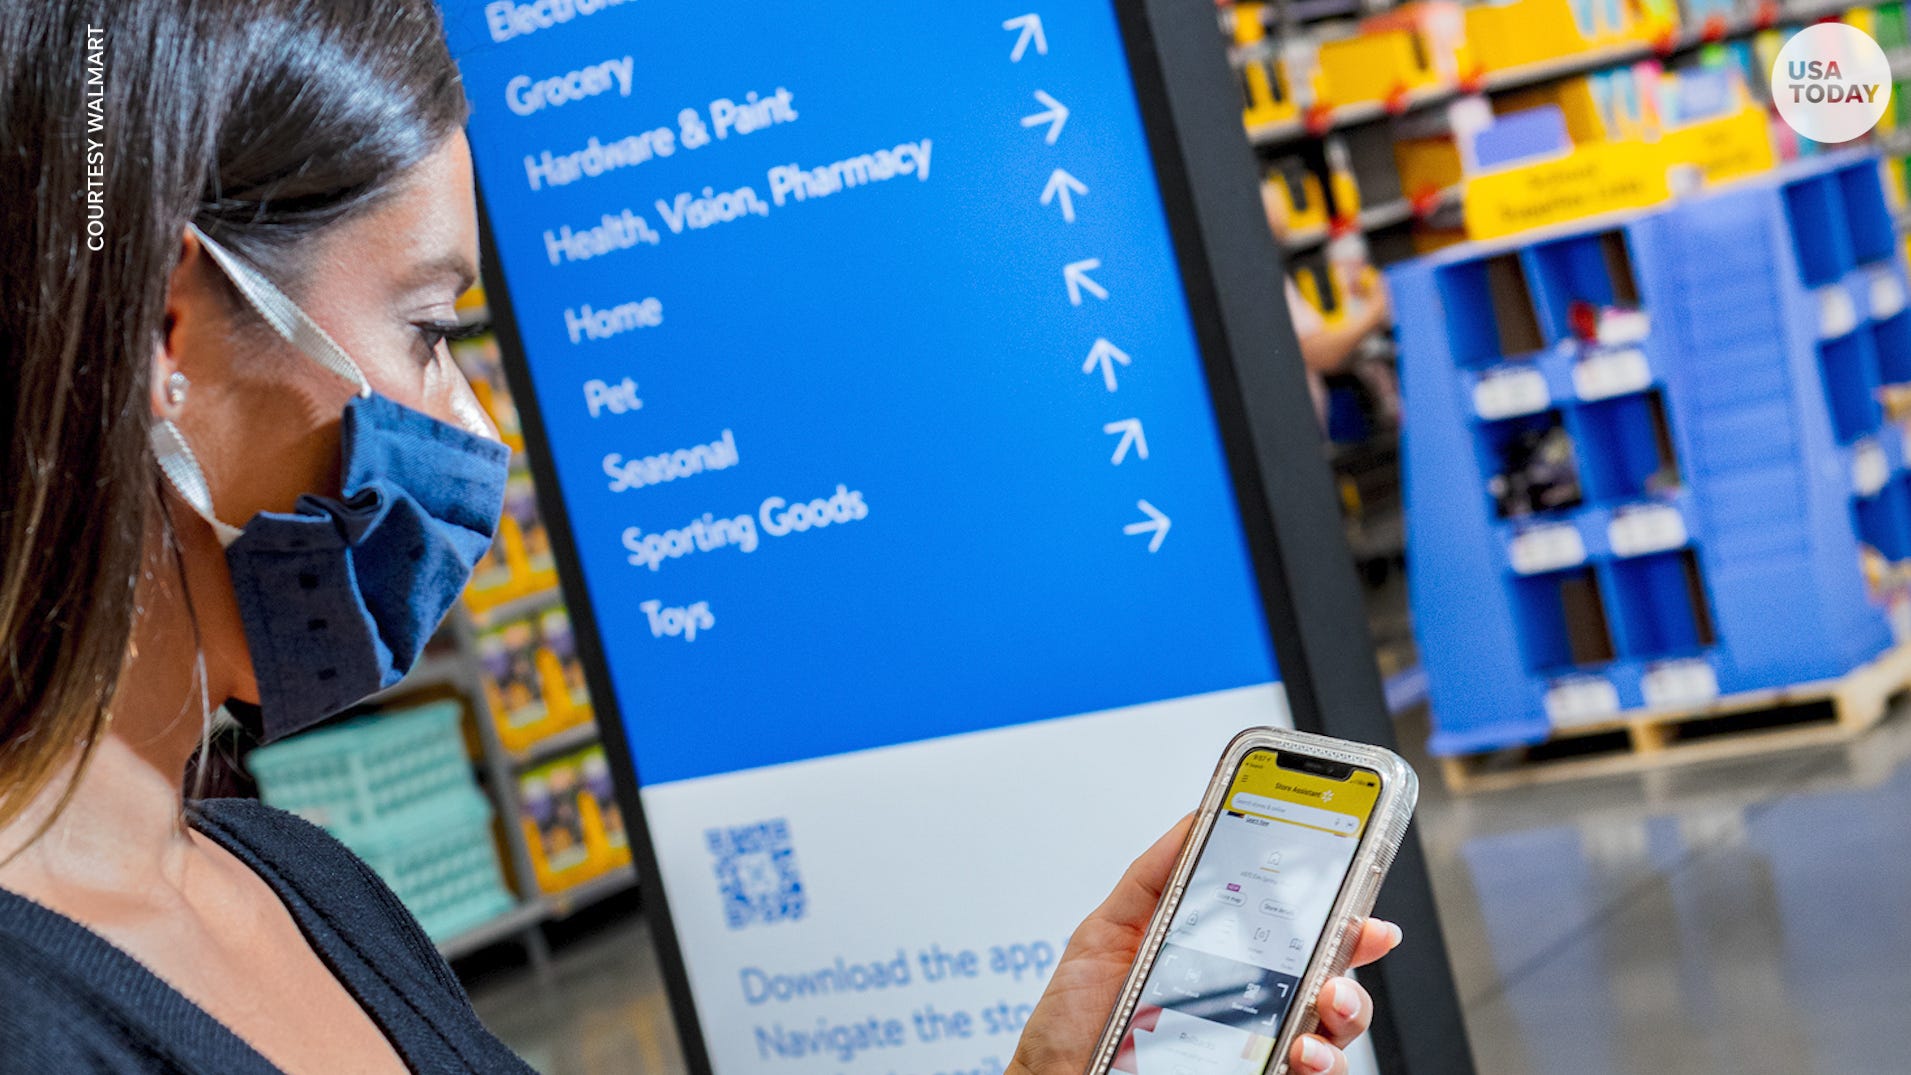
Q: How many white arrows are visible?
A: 7